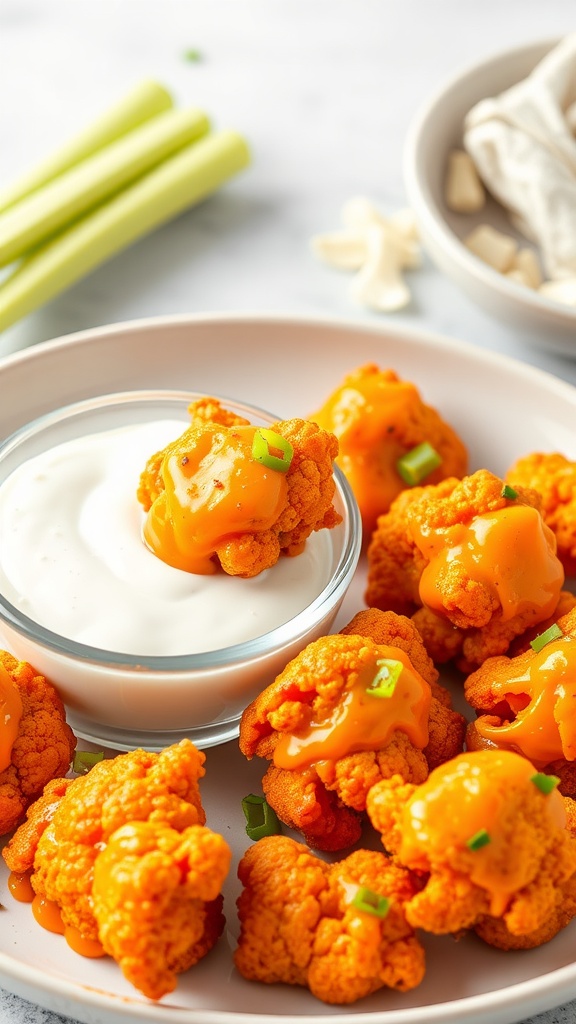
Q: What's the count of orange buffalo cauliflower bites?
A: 10